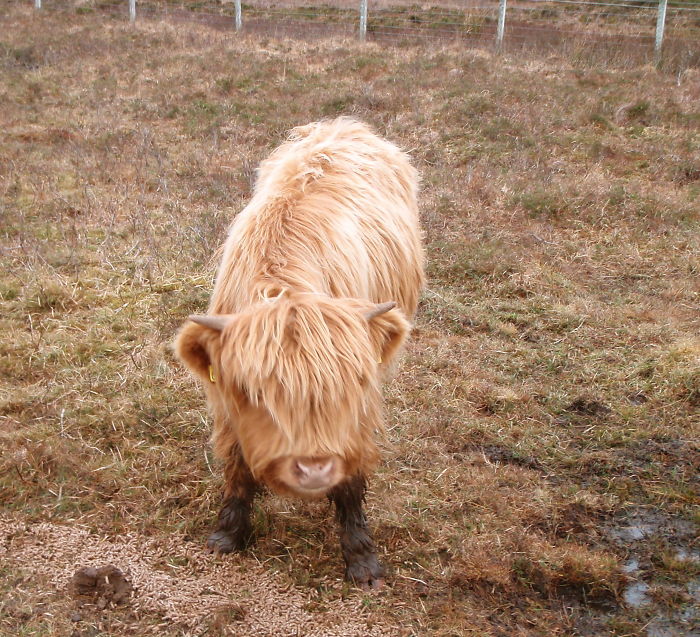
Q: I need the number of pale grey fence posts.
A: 6